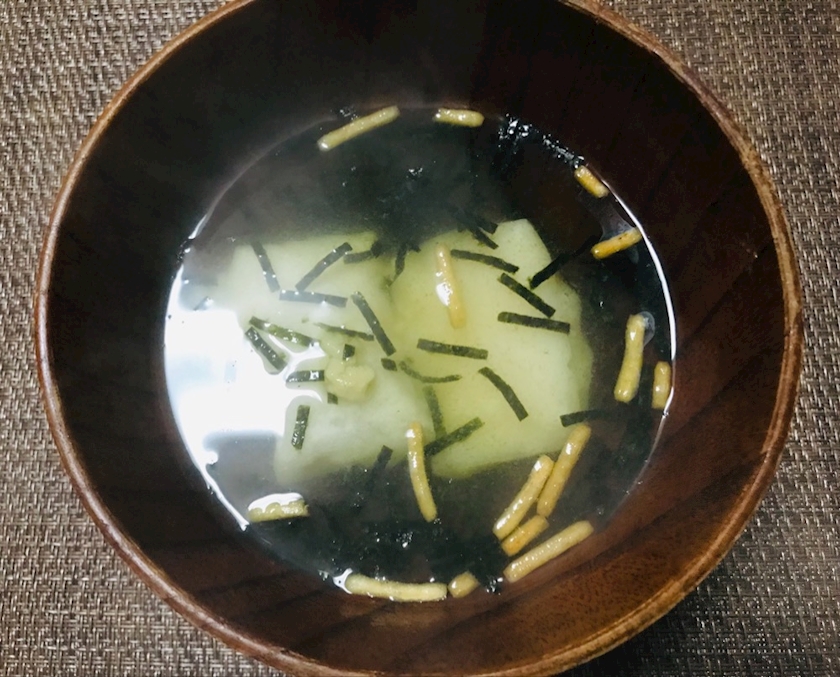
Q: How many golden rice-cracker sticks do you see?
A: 15